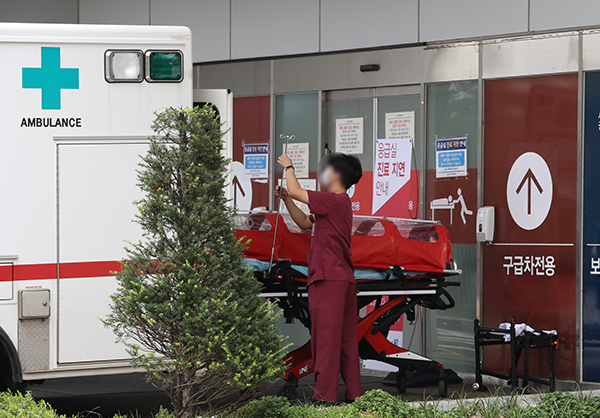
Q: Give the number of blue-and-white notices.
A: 2